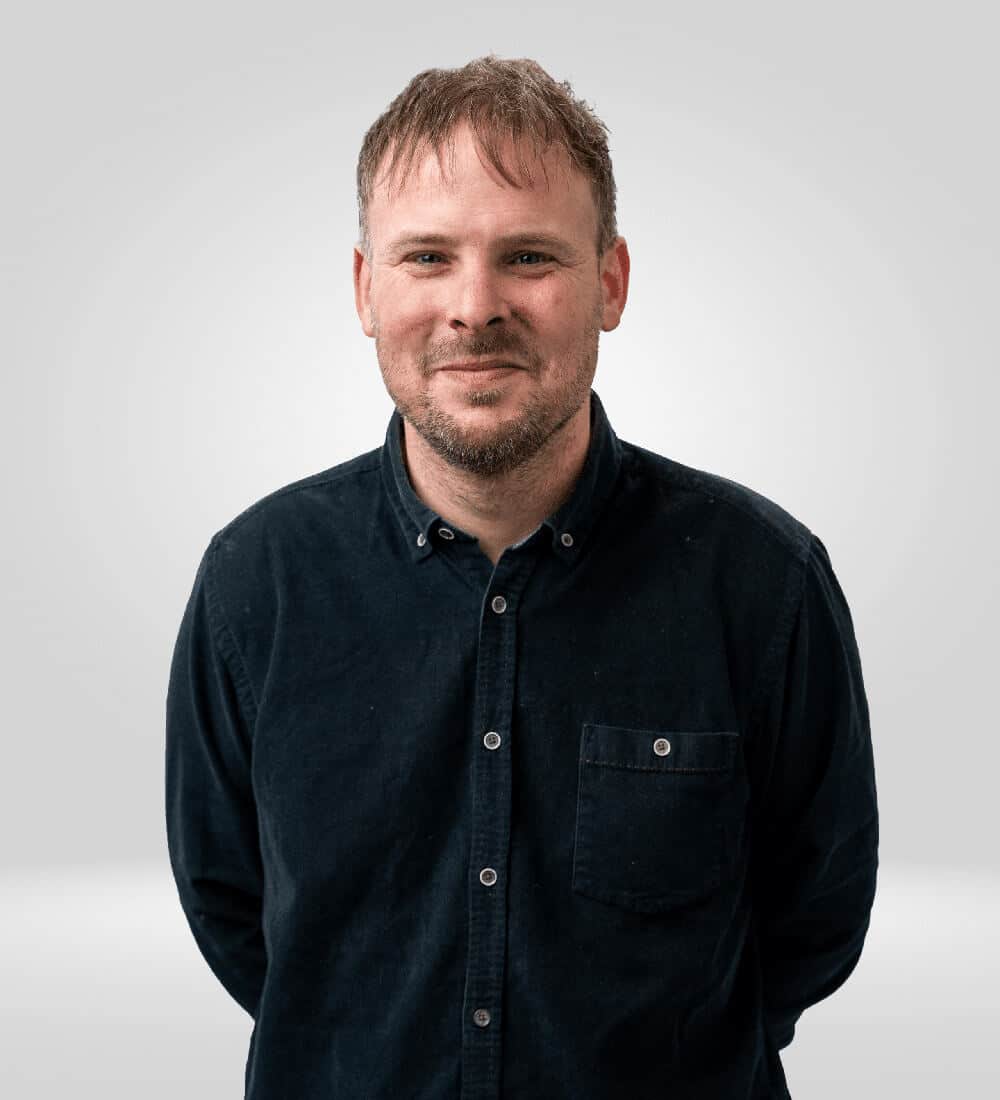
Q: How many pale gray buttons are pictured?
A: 8